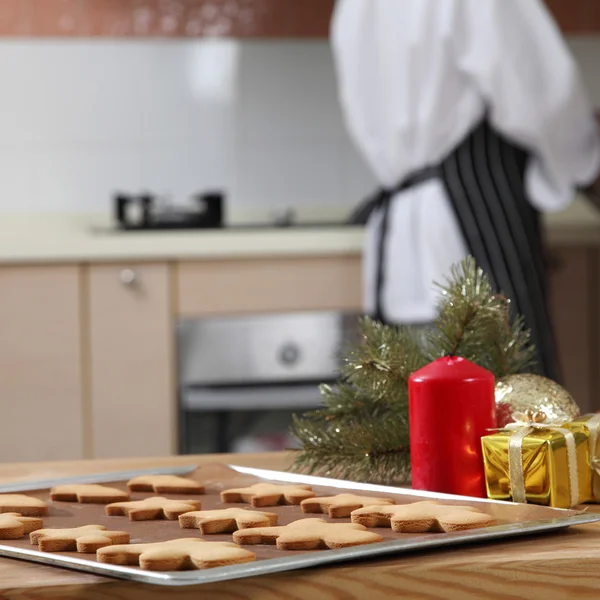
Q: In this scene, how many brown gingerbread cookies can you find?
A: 12